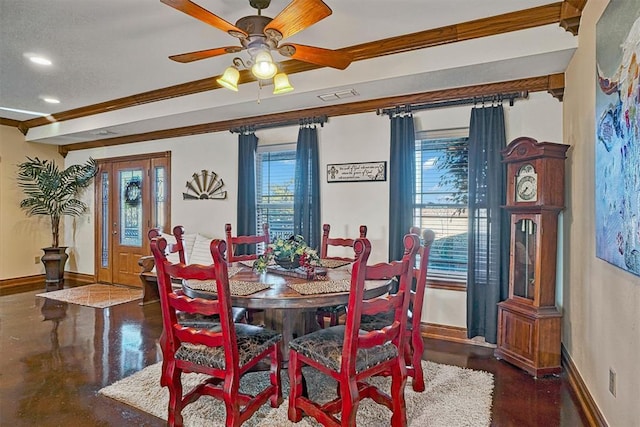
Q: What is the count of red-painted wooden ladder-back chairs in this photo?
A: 6